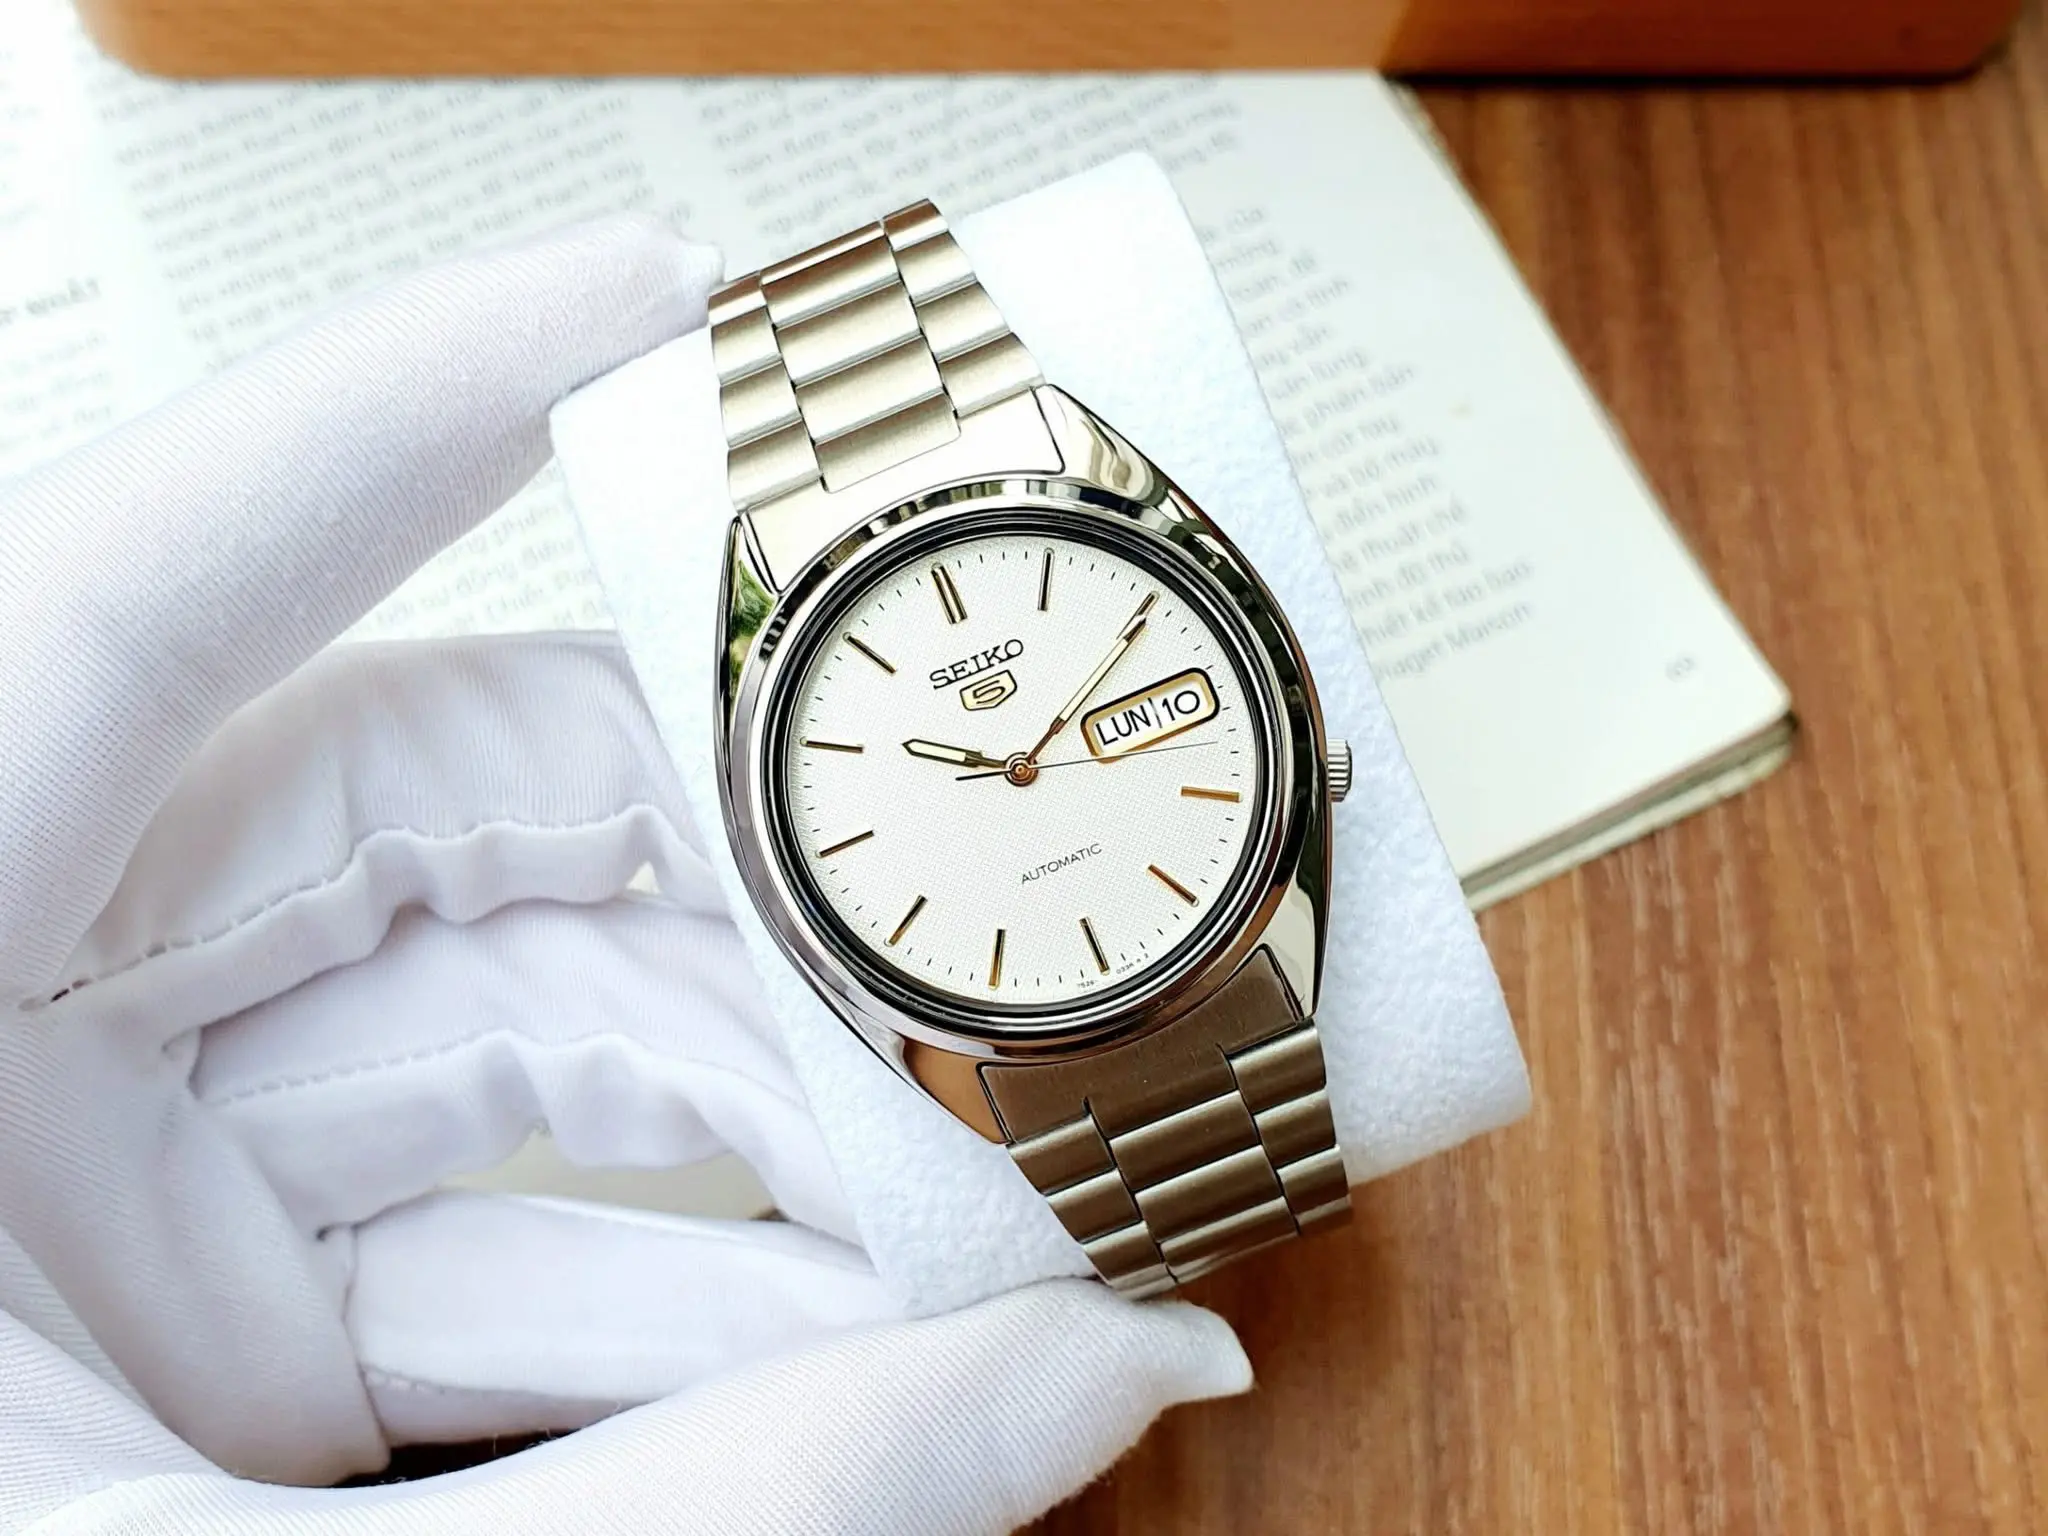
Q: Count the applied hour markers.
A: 11